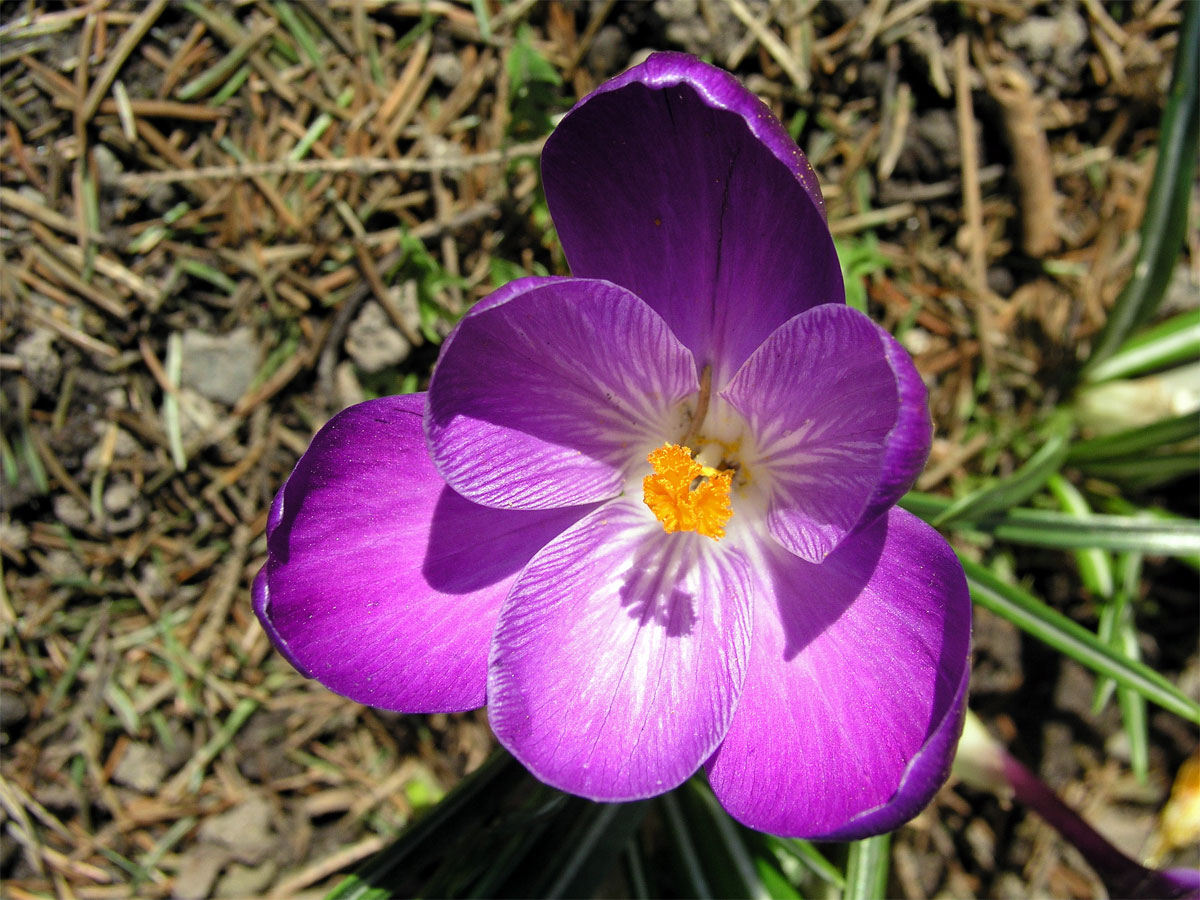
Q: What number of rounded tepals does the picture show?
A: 6